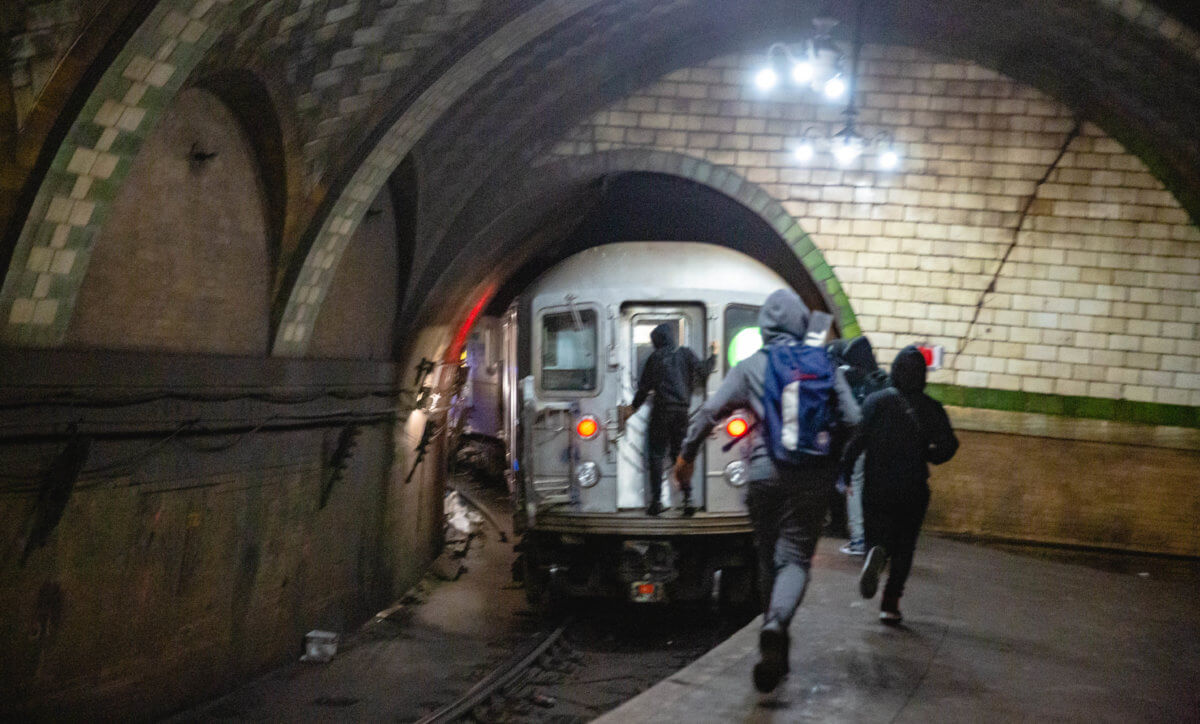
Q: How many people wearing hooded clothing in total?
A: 4